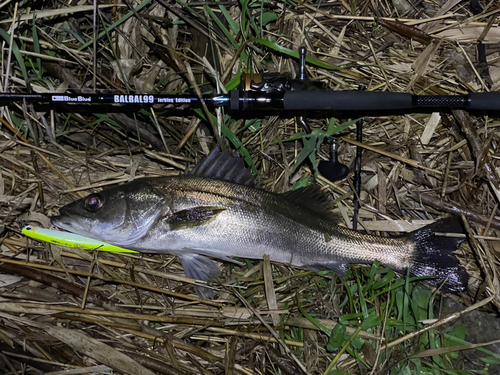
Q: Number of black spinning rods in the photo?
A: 1